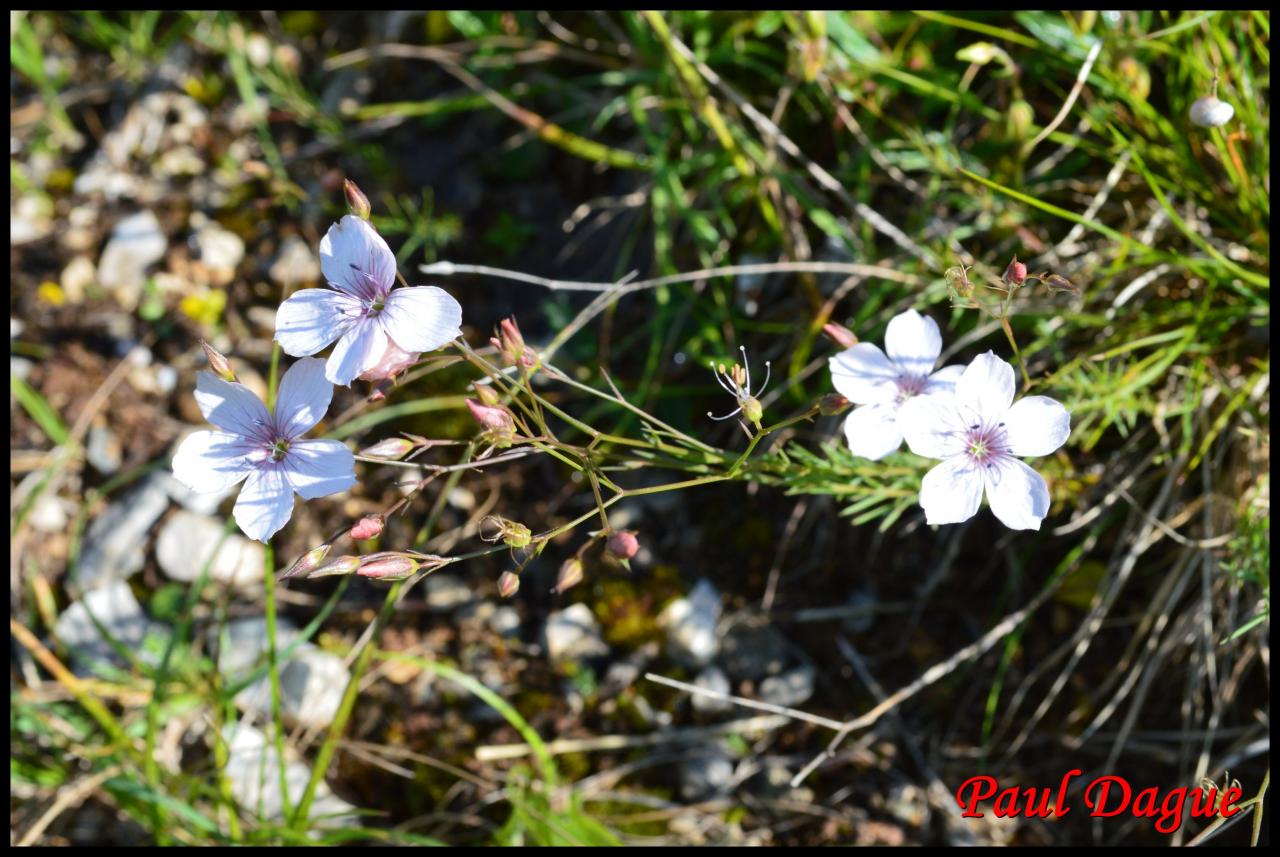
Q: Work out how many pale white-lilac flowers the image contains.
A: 4